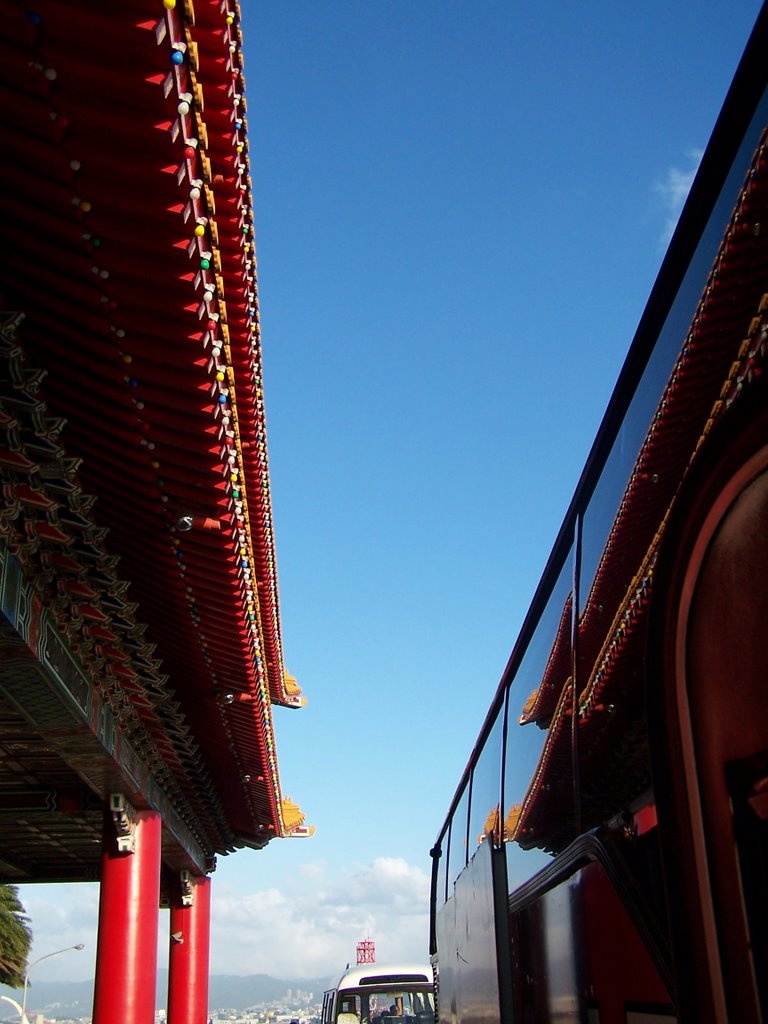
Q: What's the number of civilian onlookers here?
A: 0